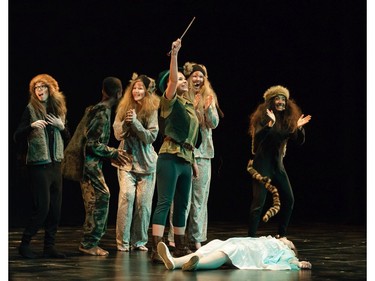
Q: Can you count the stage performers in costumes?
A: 7